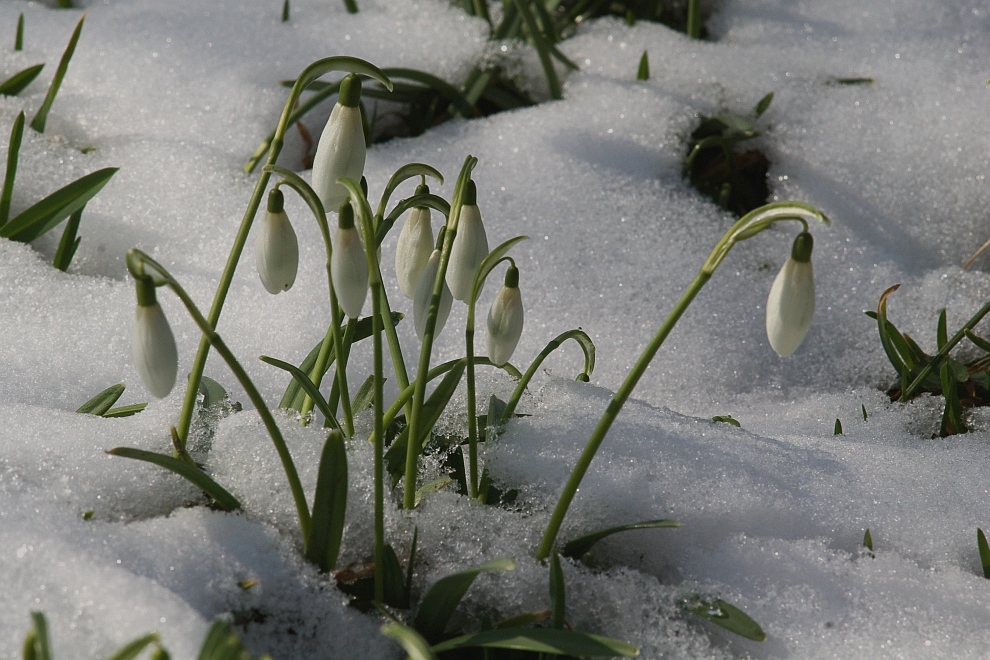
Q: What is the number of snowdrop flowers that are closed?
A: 9